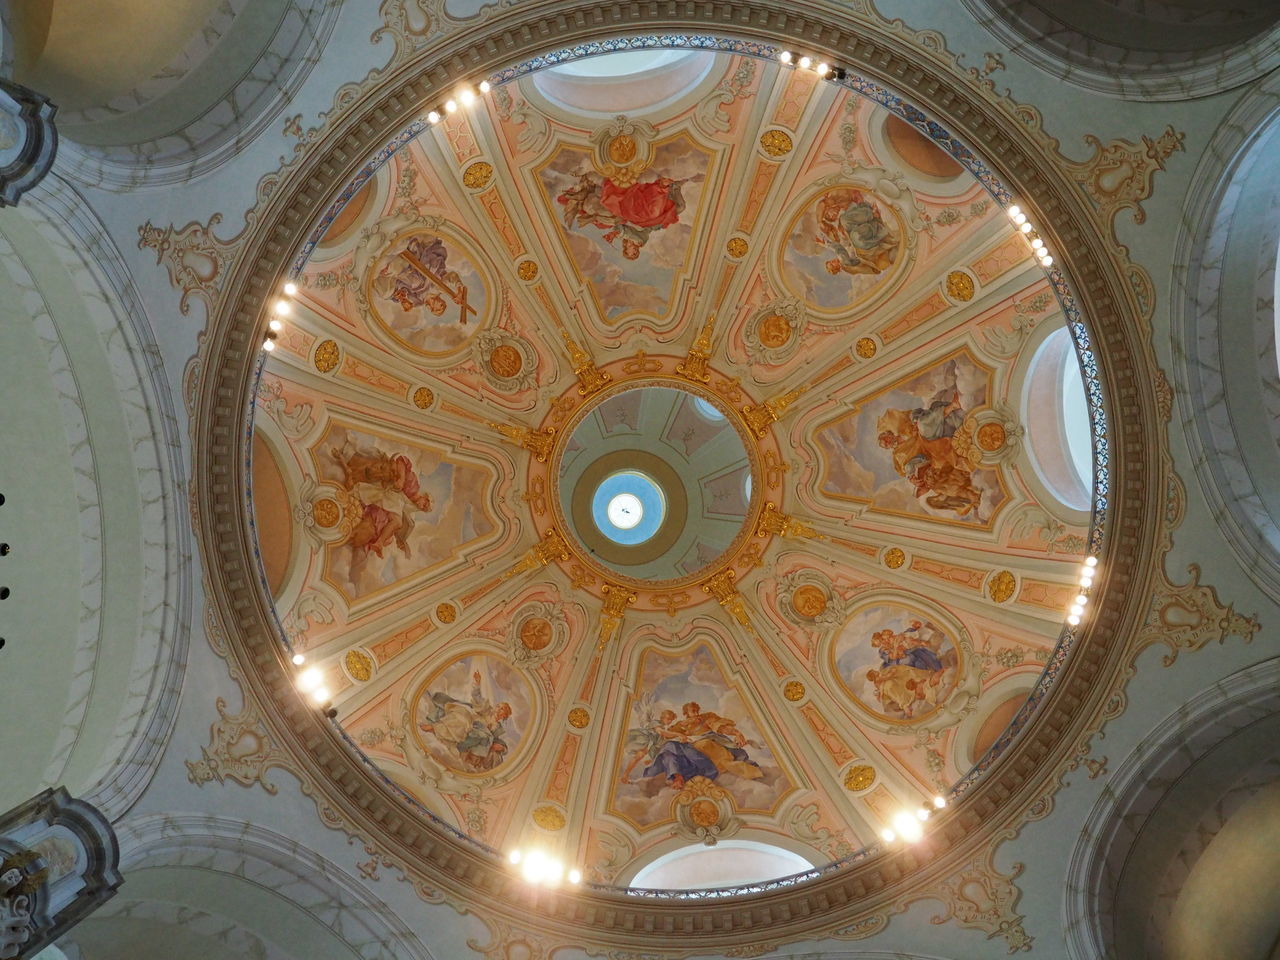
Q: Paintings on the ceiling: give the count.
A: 8